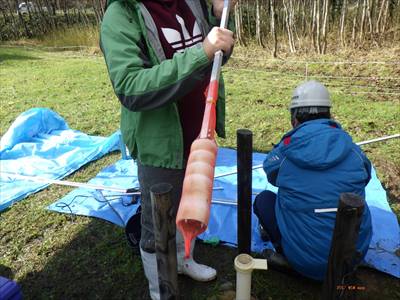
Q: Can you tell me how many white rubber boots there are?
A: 2